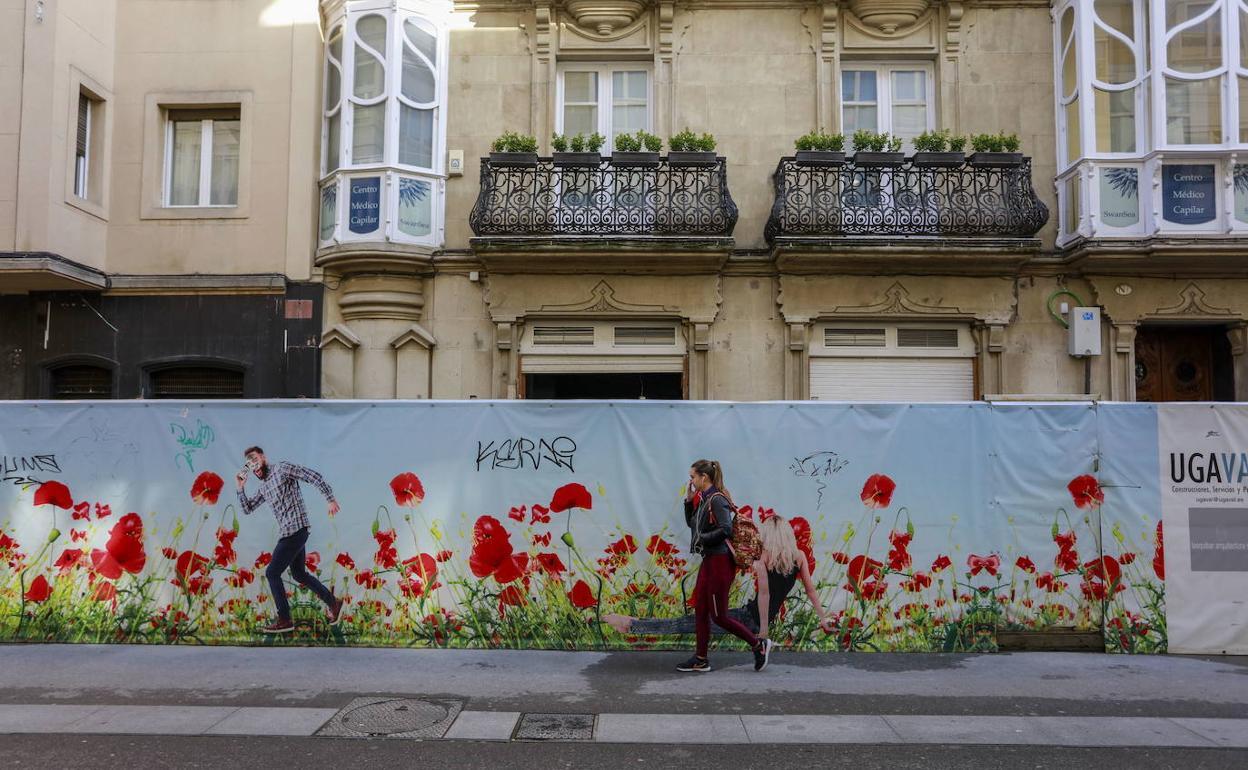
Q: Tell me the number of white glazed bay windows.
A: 2